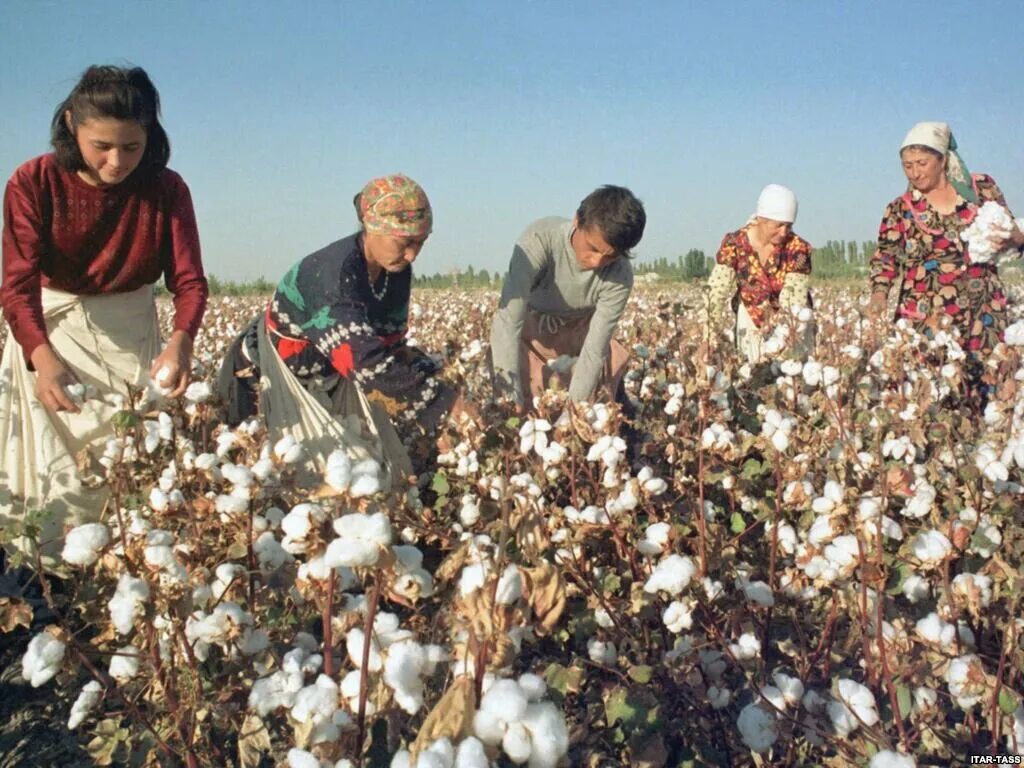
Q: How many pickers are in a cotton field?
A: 5